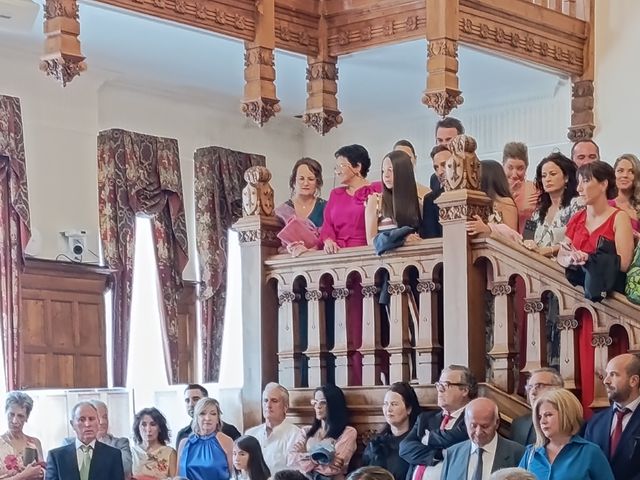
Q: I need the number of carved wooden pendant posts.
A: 5